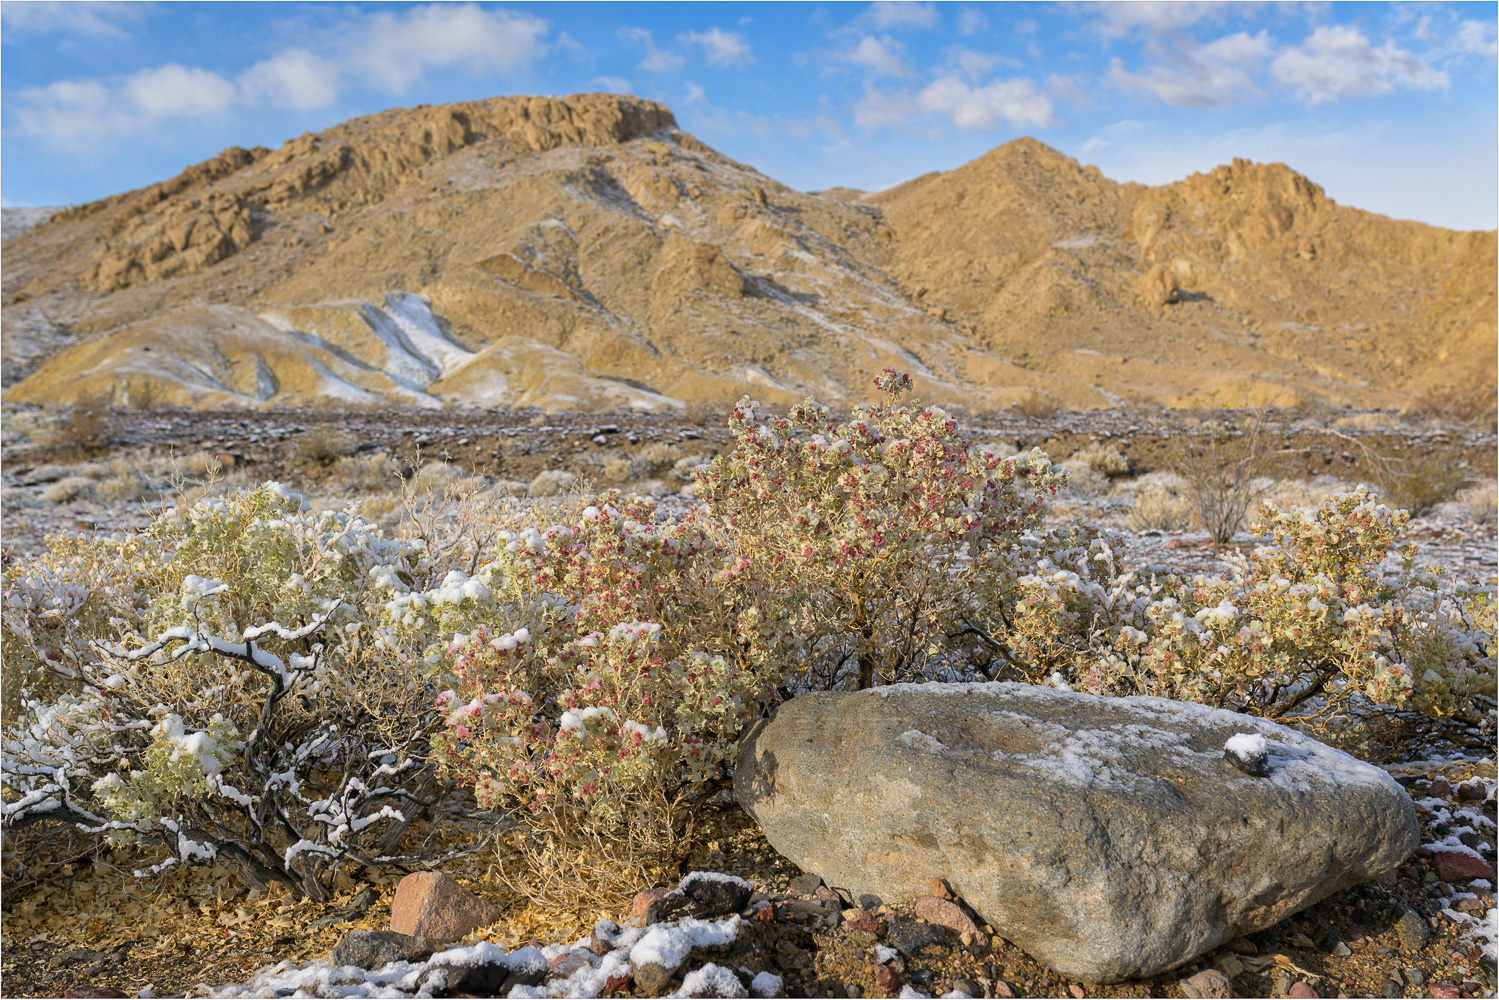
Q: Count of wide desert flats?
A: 1